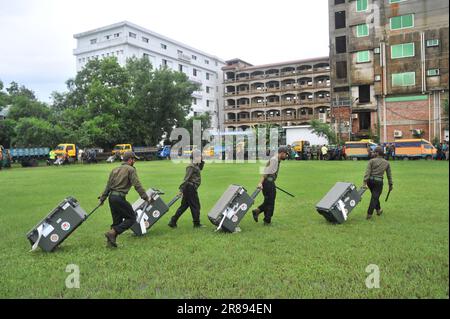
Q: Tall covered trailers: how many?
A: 0